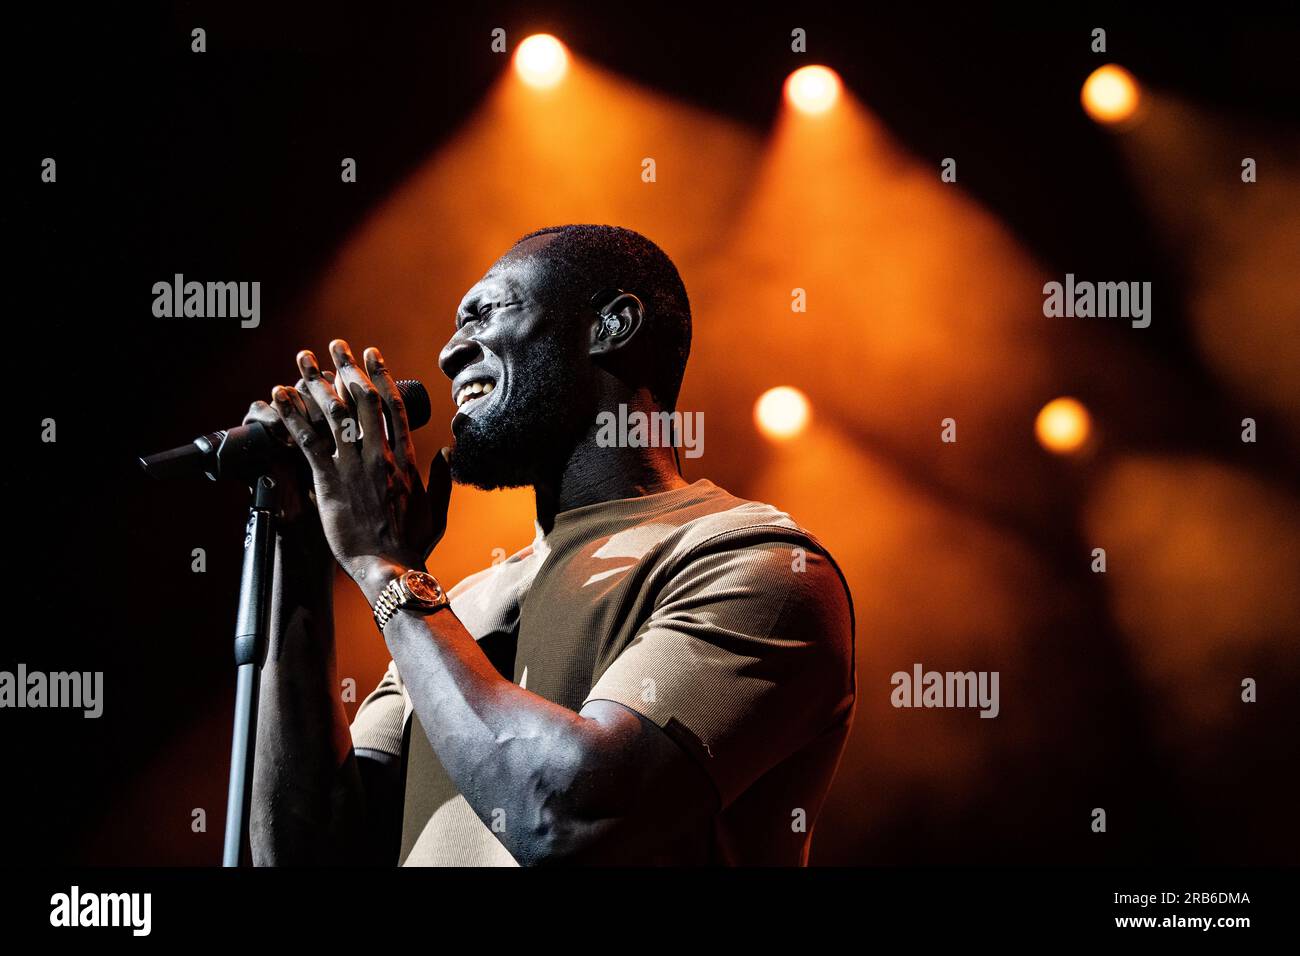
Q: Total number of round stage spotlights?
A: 5